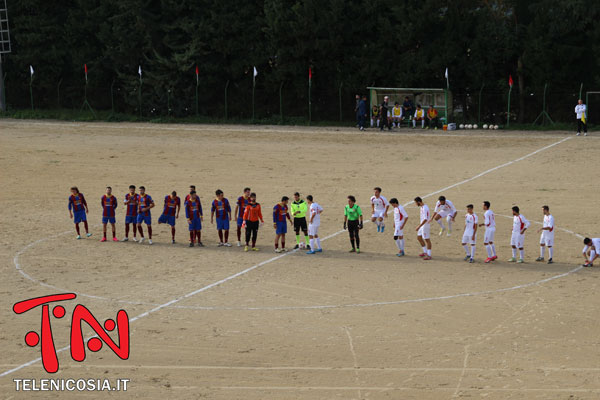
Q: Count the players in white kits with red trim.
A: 10